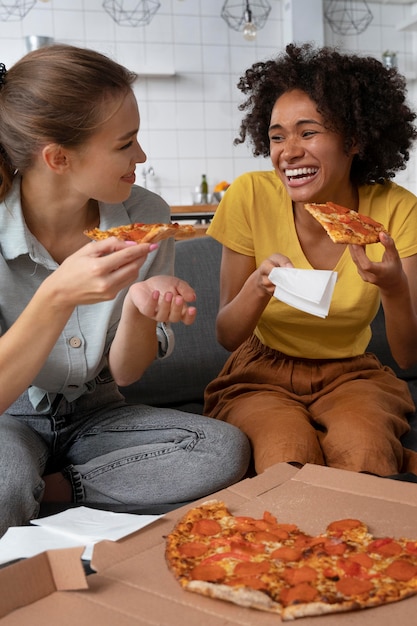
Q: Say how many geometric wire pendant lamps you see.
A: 4